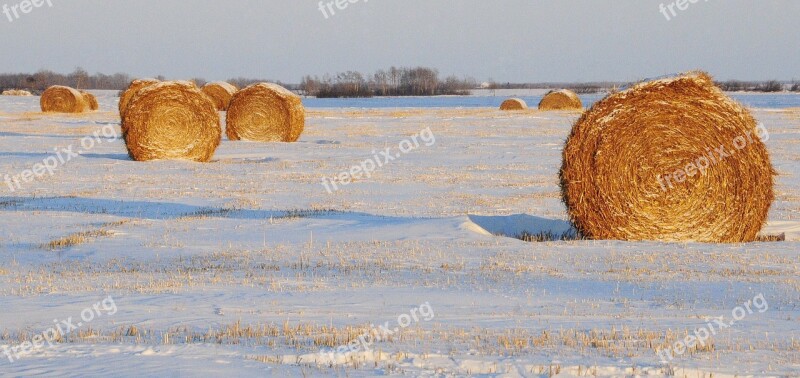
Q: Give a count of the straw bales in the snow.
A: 9